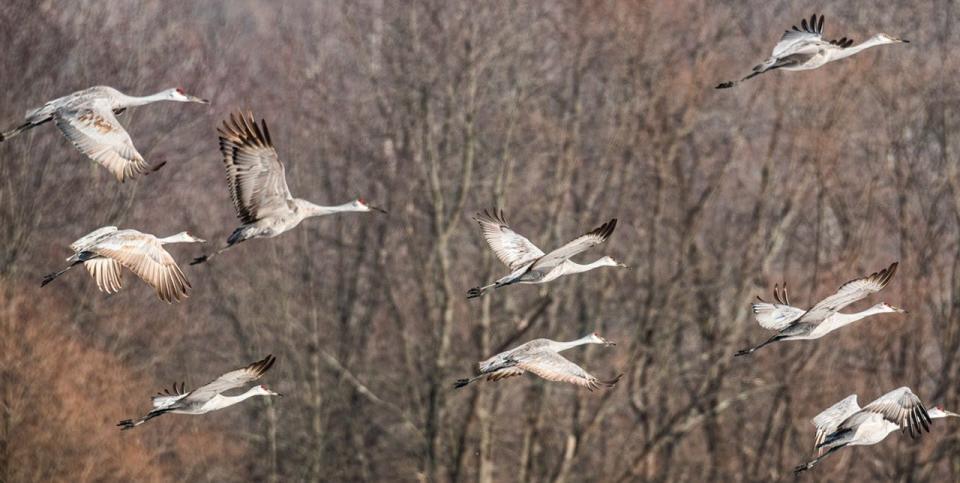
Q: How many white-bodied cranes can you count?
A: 9